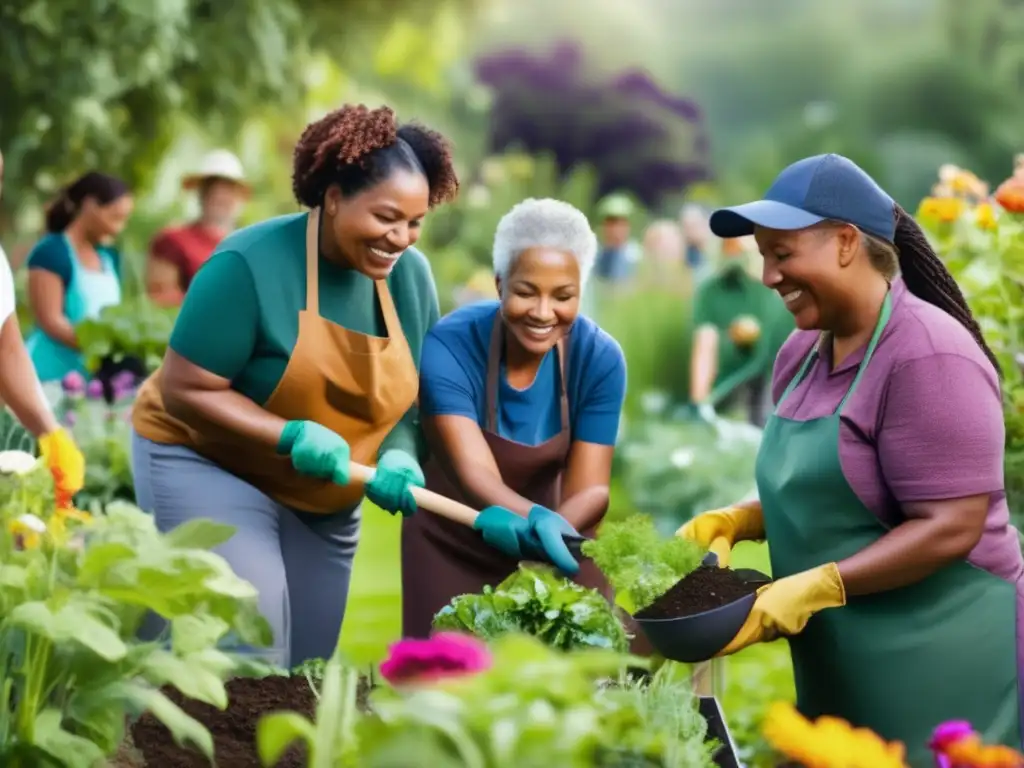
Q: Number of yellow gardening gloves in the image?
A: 3